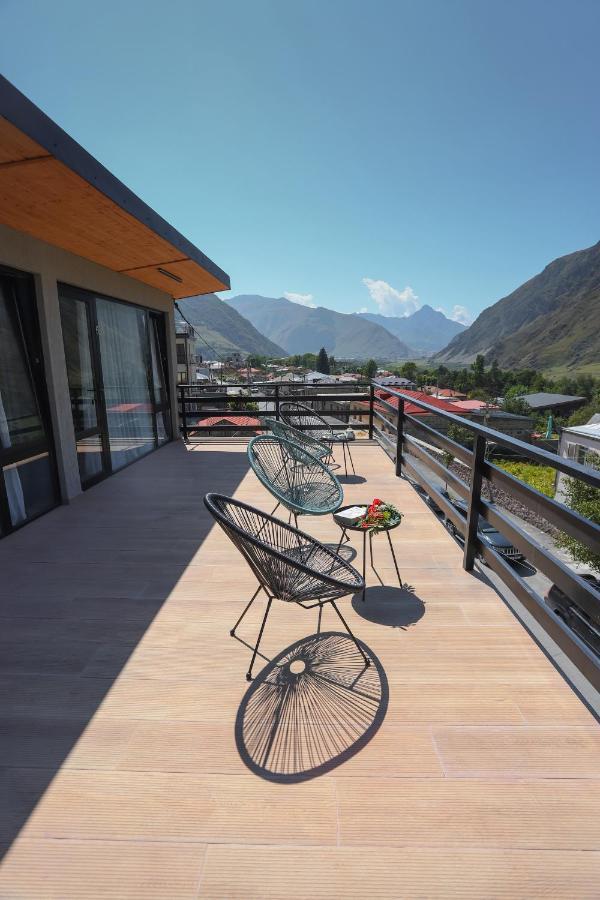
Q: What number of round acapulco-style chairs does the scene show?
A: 4